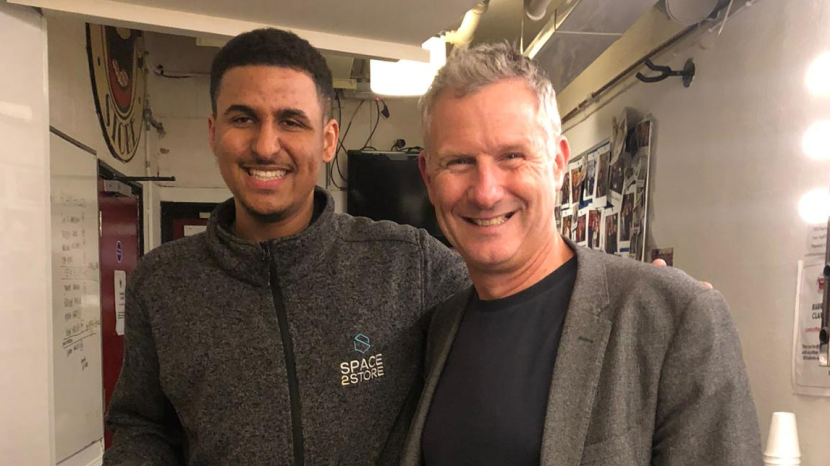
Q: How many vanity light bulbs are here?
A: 3